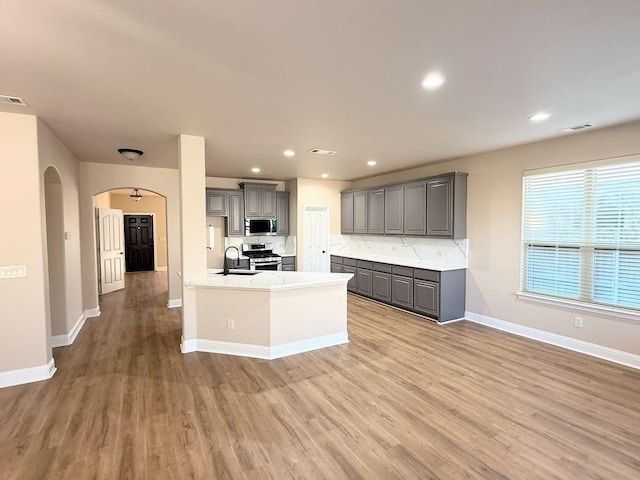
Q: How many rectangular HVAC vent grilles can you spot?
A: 3